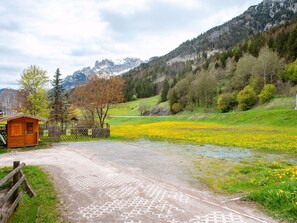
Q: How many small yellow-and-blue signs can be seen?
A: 3